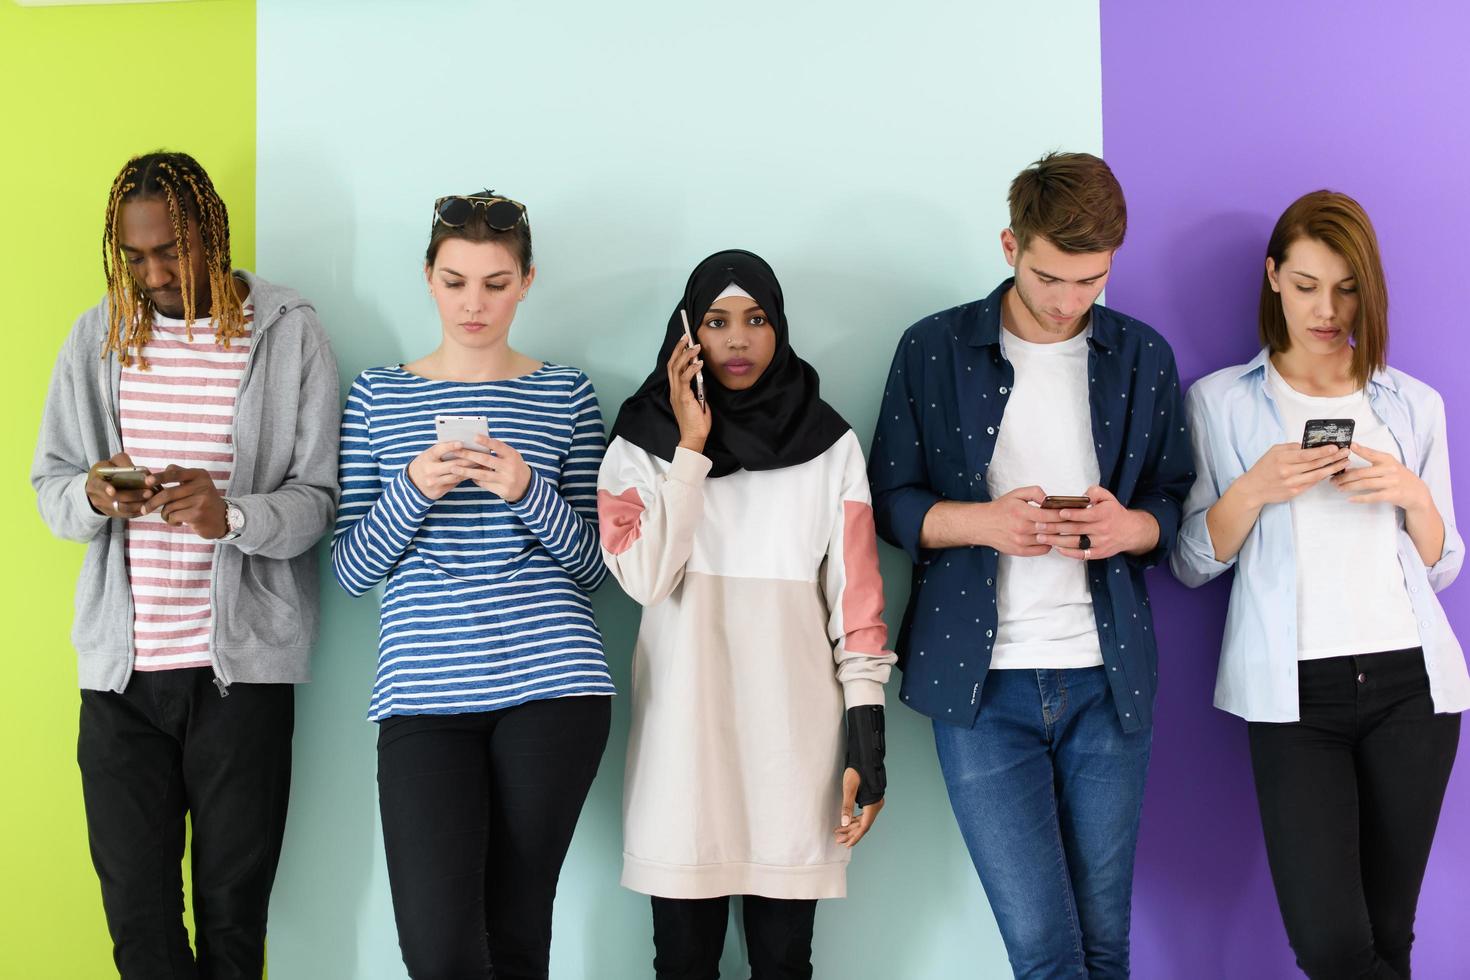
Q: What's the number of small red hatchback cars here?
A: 0